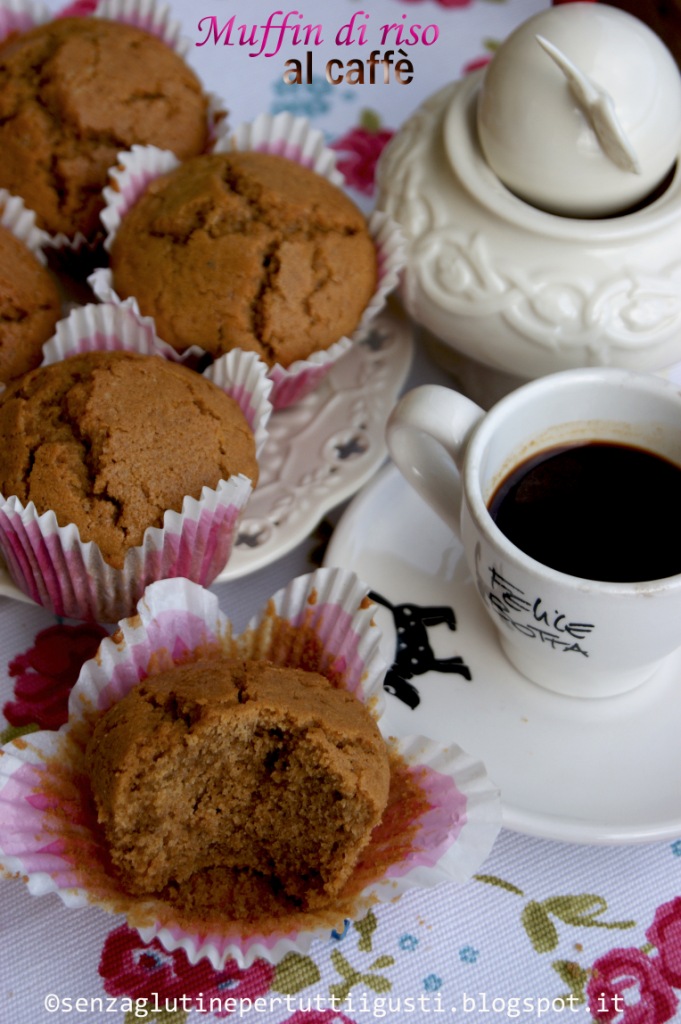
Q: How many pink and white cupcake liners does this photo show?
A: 5